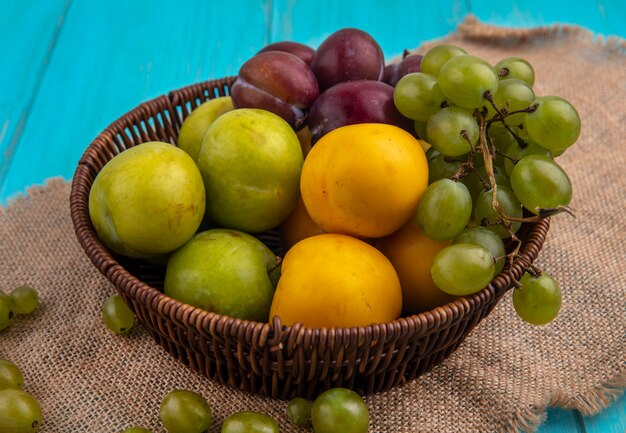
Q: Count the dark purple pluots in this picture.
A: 5